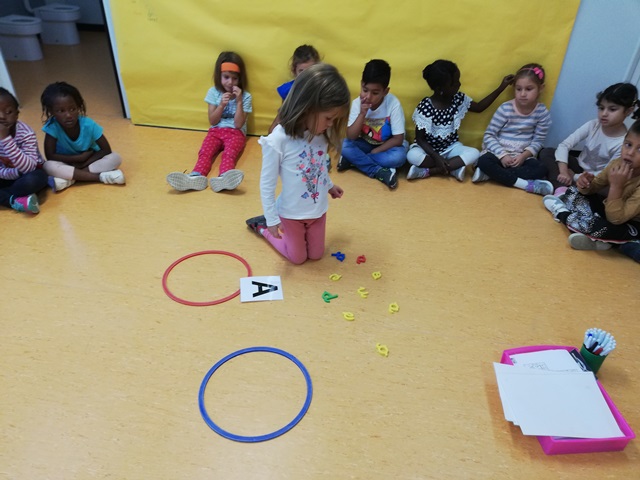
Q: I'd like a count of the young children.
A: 10